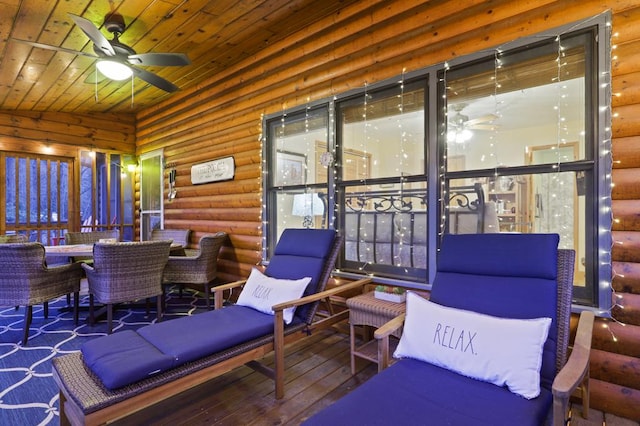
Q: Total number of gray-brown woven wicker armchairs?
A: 6